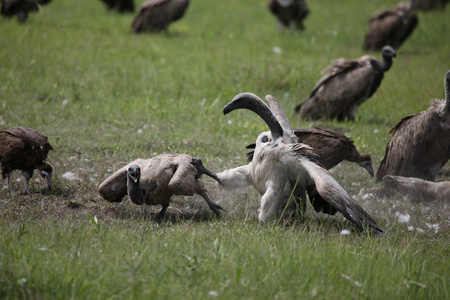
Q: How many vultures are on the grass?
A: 12